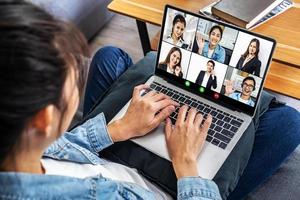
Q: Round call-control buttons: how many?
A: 3